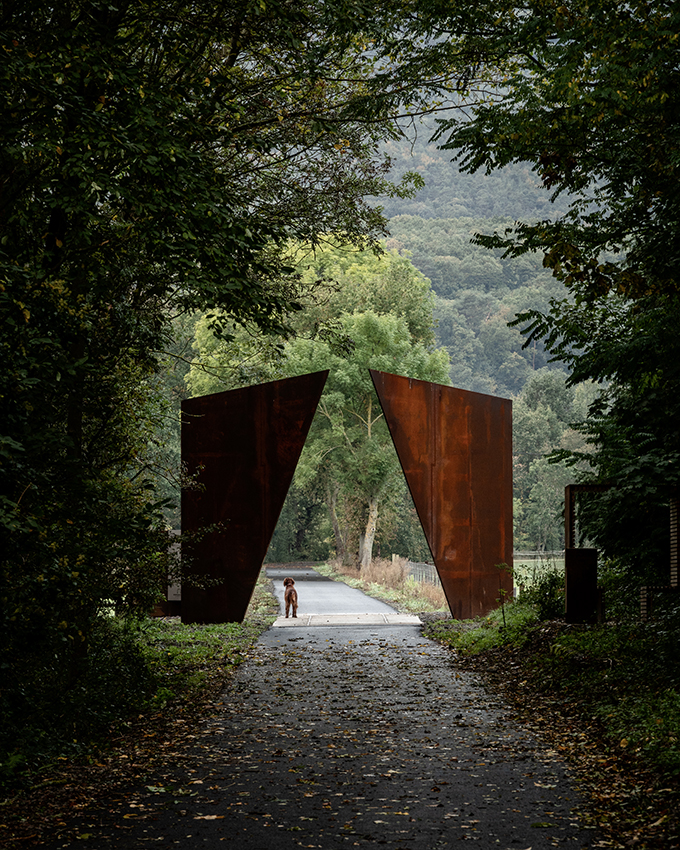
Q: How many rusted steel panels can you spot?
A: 2